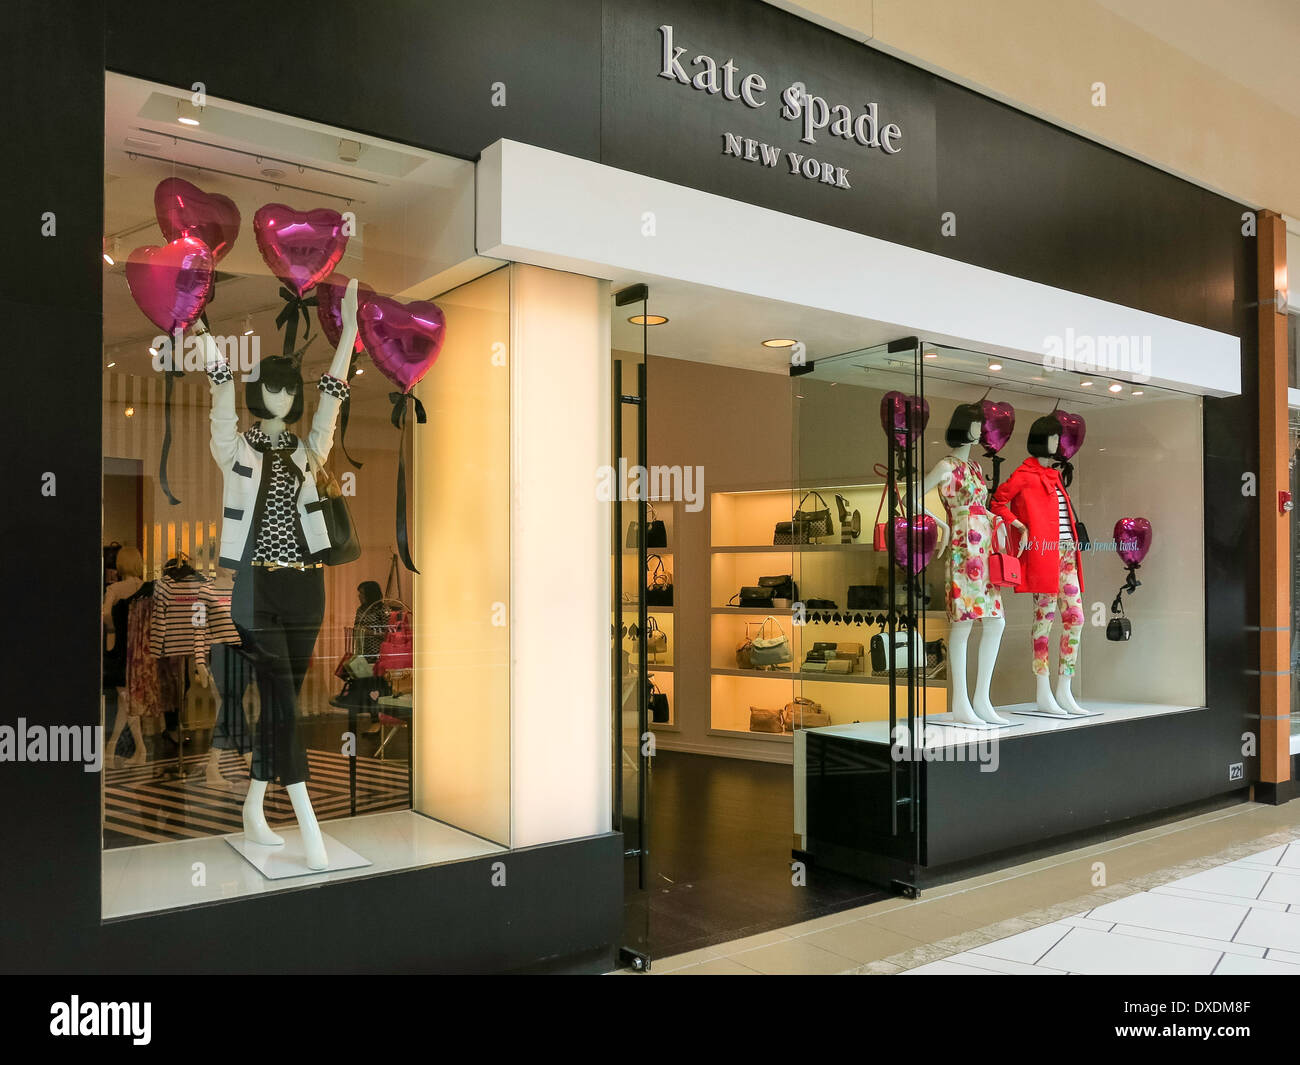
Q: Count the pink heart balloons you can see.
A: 10